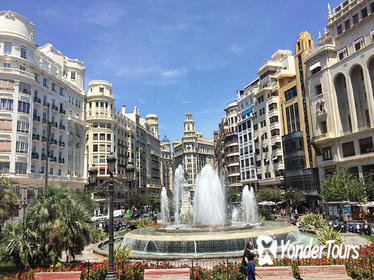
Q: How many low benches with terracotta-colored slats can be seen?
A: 4